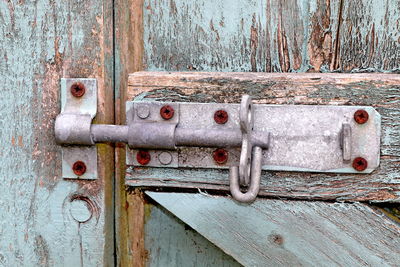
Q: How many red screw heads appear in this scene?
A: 8